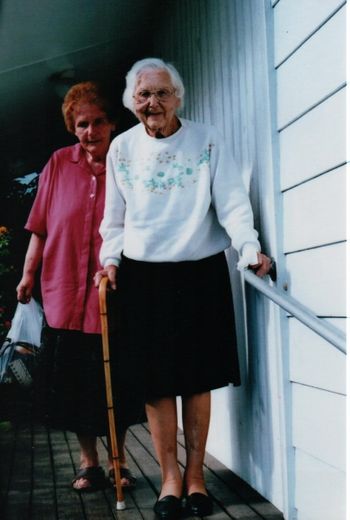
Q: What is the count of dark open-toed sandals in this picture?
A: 2